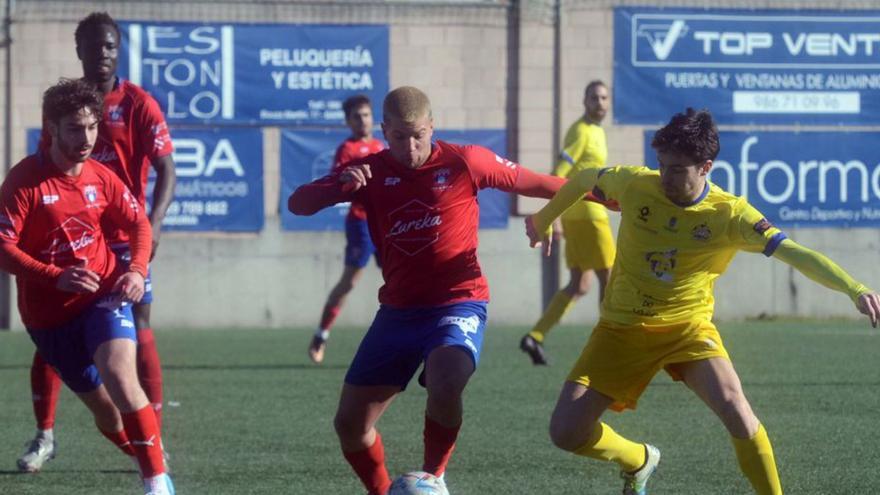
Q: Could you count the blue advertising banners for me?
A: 5